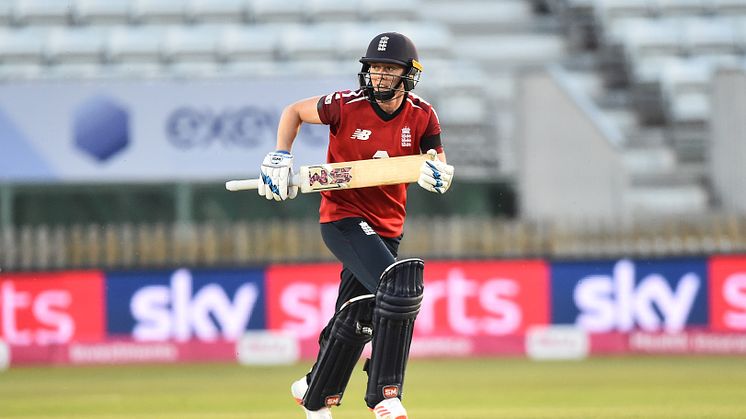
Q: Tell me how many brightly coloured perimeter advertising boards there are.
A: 5